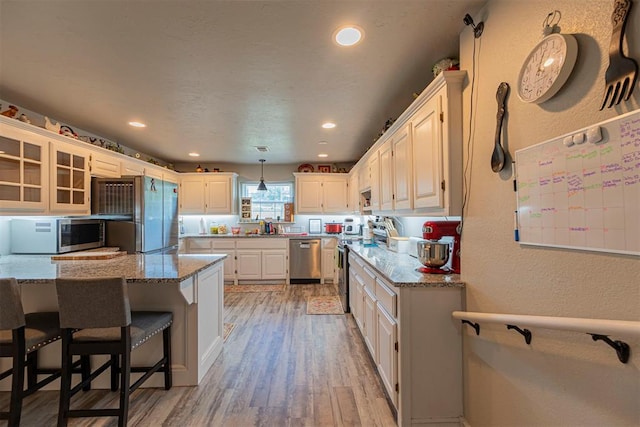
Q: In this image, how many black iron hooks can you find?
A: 3